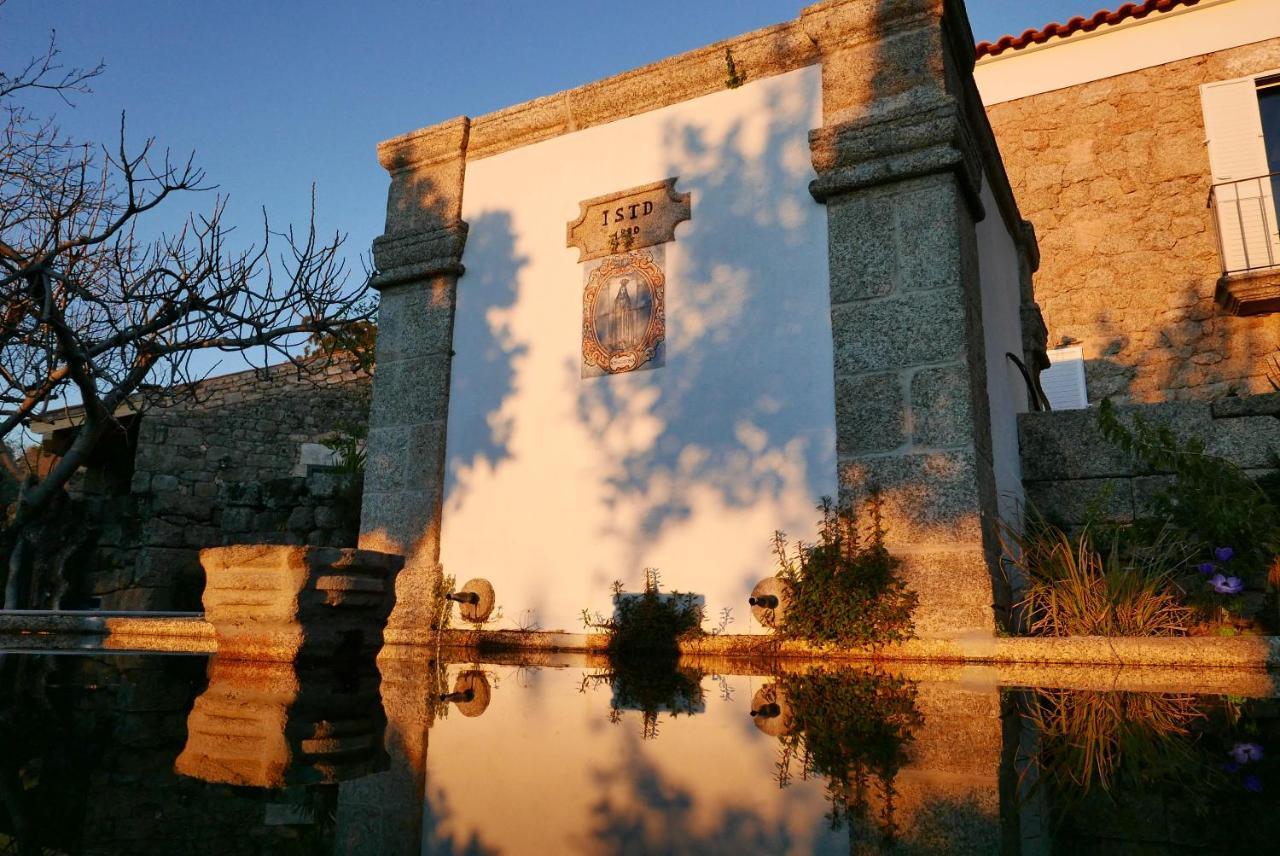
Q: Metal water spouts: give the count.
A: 2